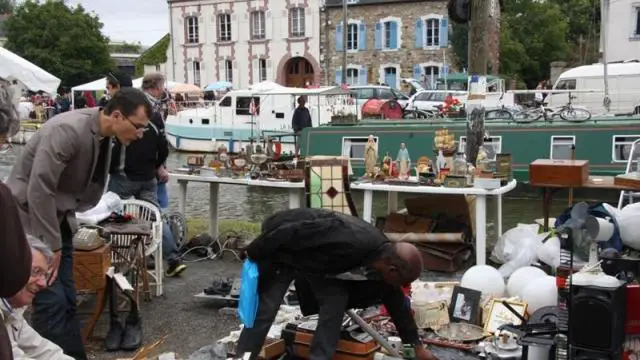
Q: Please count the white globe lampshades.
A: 3